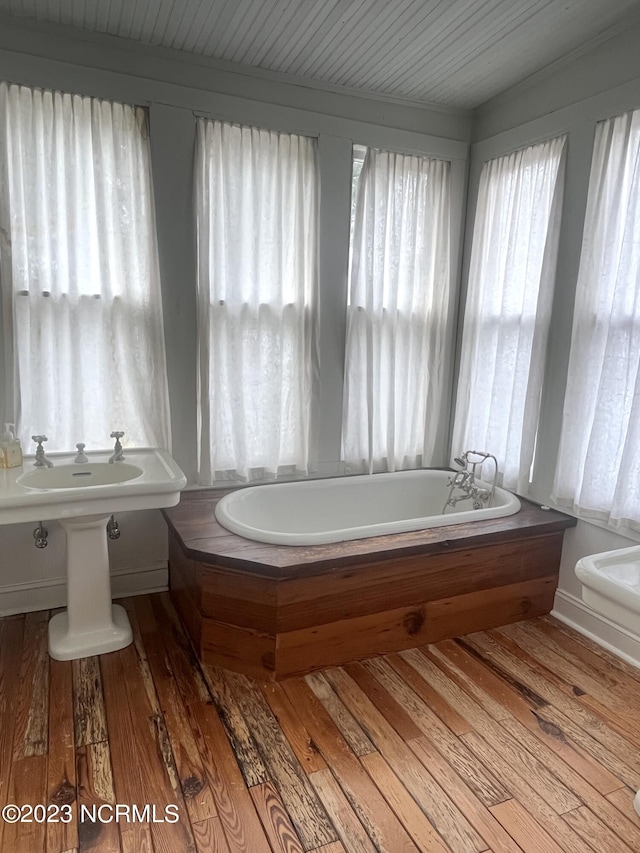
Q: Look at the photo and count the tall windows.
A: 5